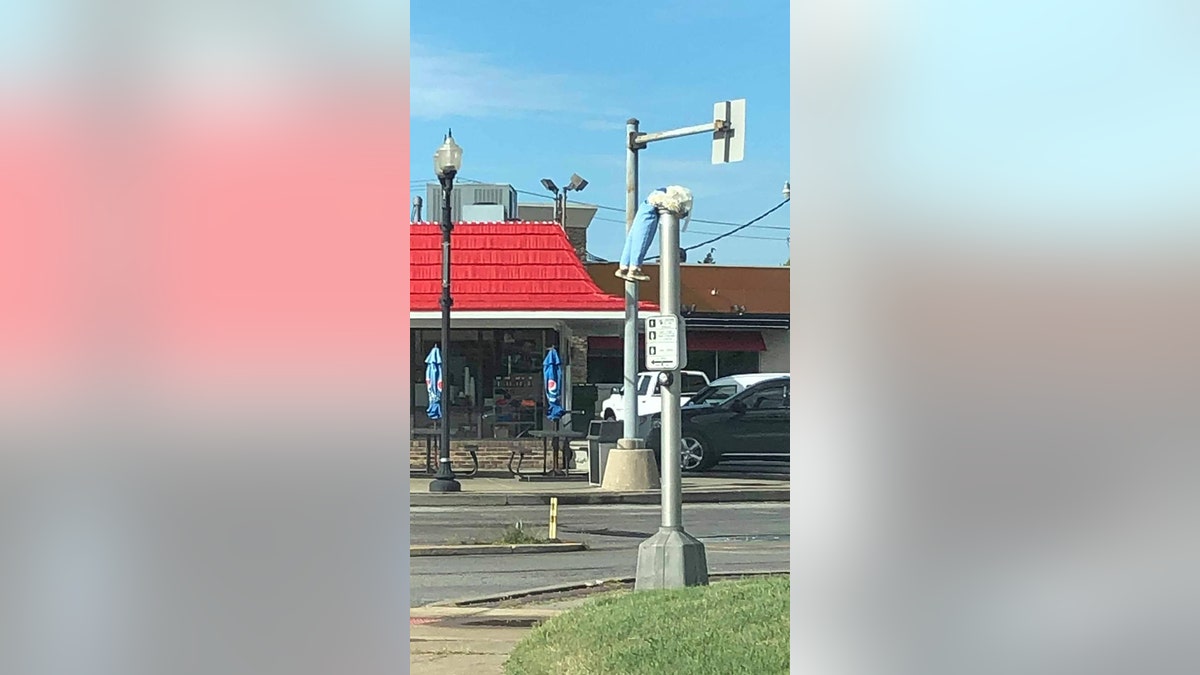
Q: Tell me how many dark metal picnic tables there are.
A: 2